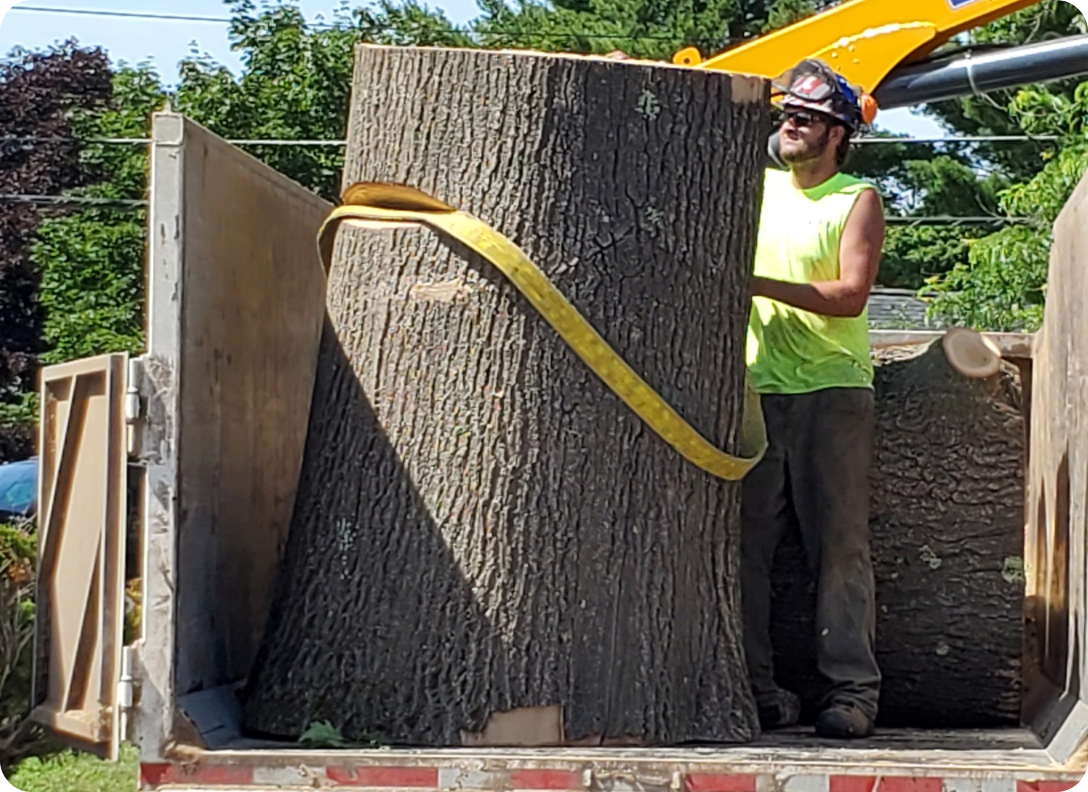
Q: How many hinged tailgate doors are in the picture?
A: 1